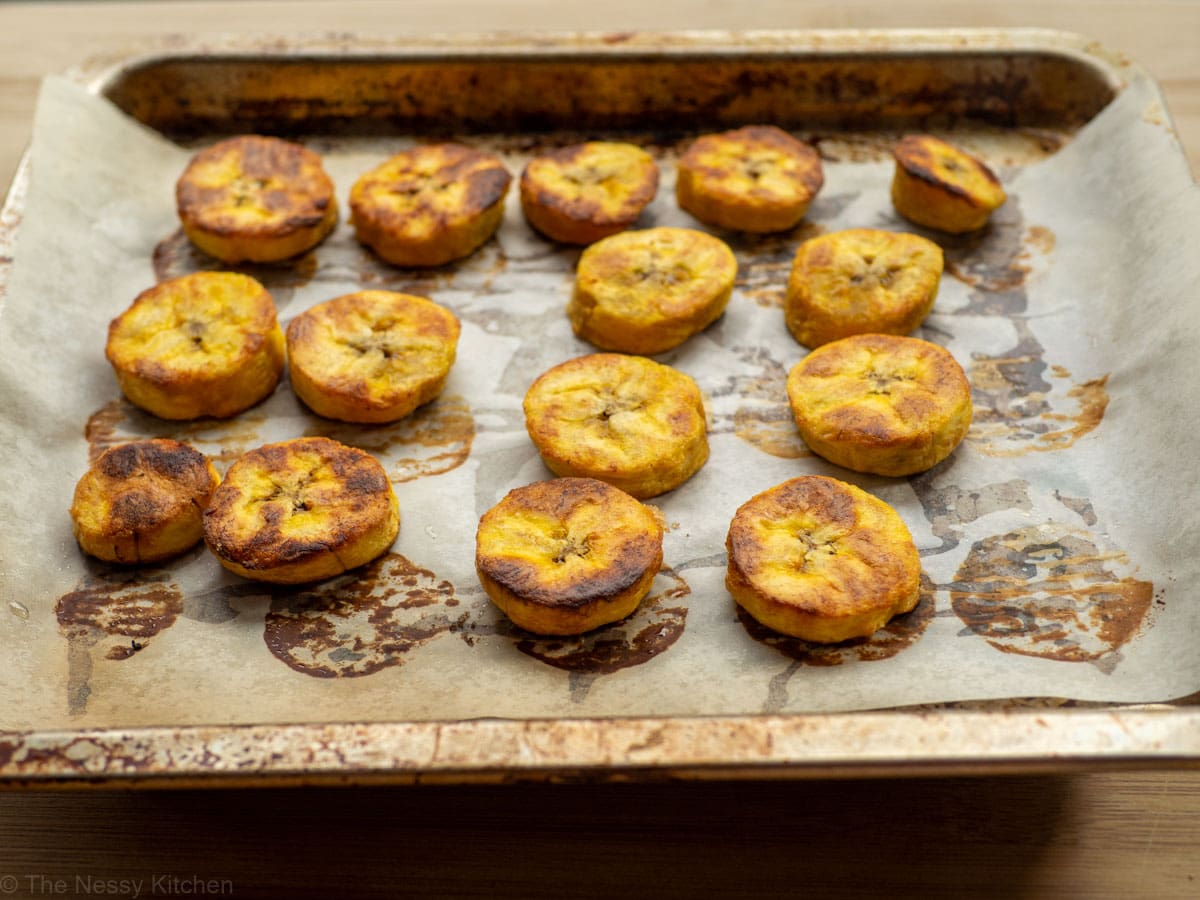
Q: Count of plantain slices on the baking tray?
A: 15